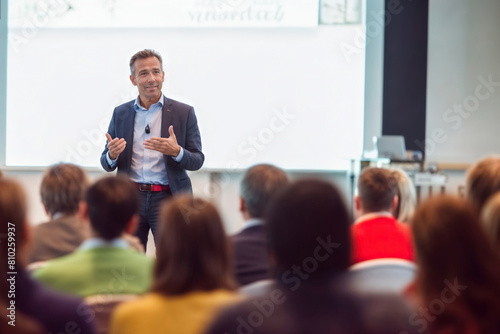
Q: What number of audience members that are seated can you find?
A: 11